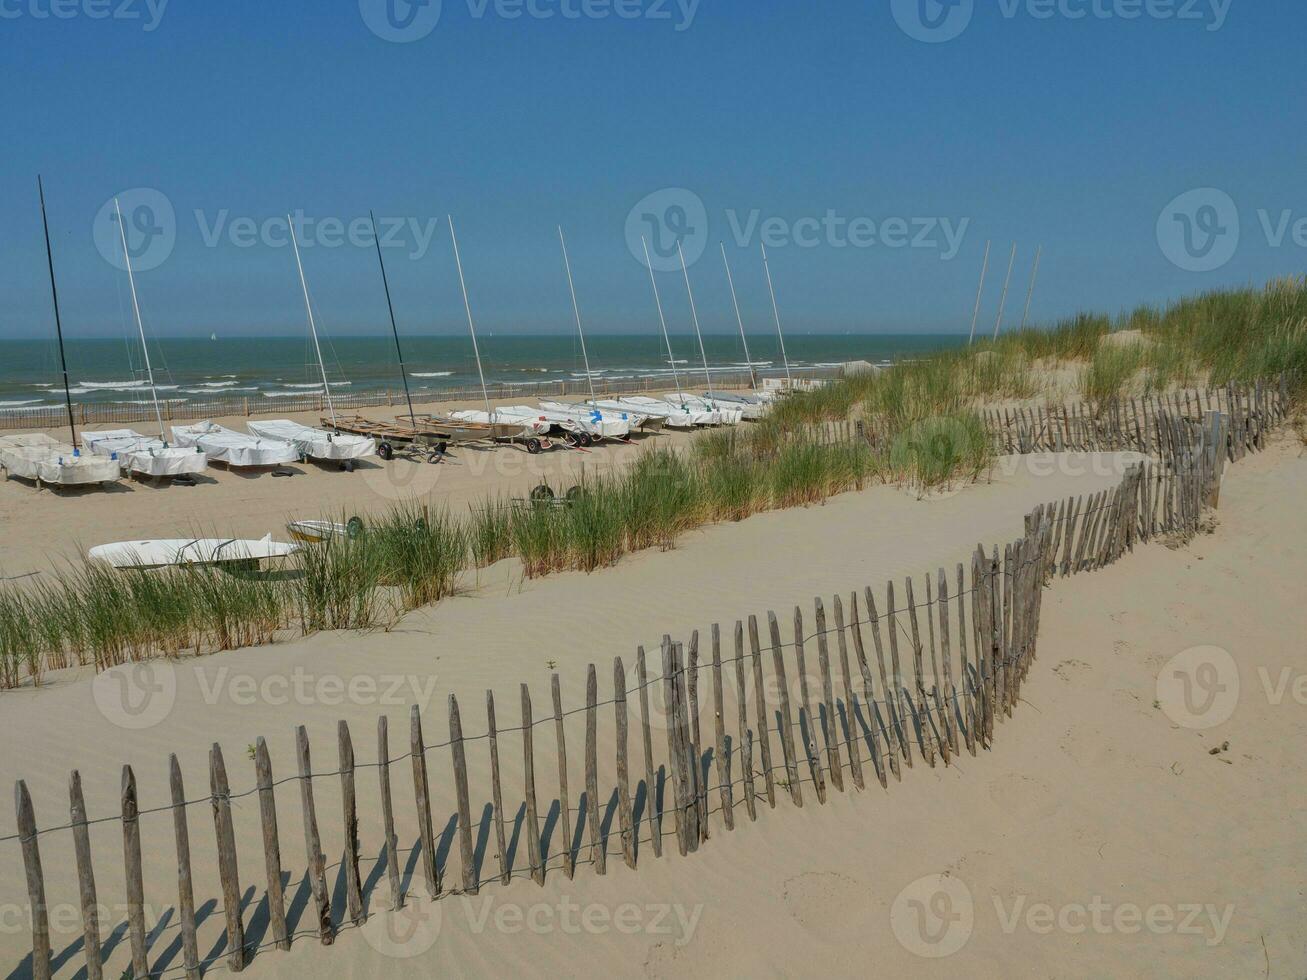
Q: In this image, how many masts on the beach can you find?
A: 13